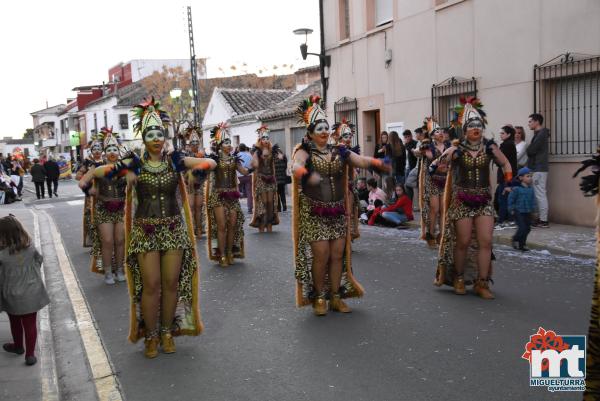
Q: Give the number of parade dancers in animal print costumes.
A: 10